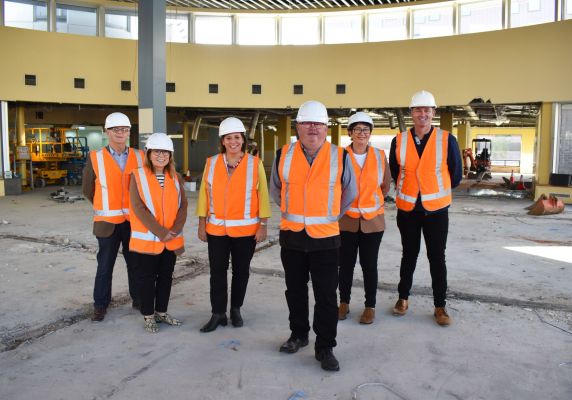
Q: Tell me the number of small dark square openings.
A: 8